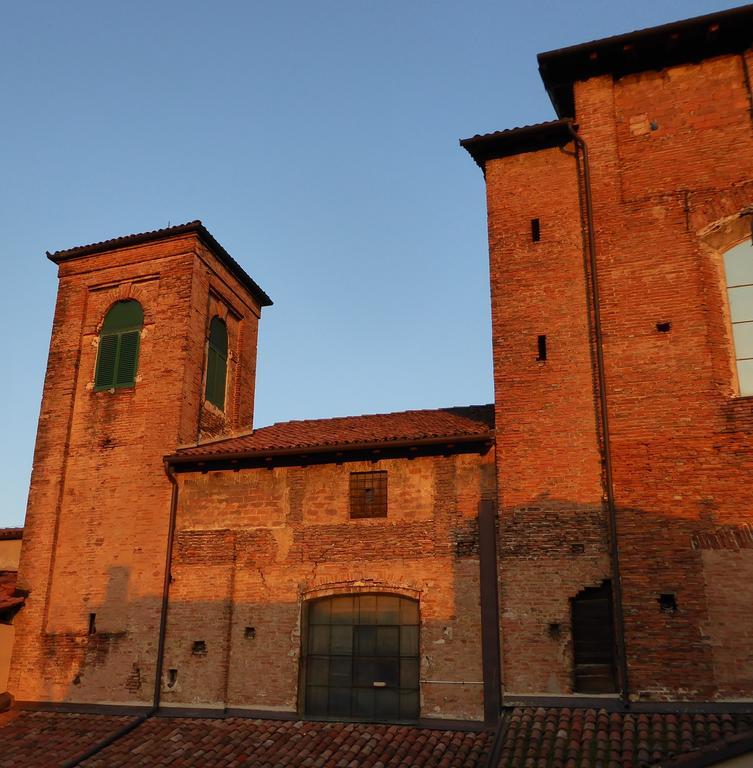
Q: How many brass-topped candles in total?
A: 0